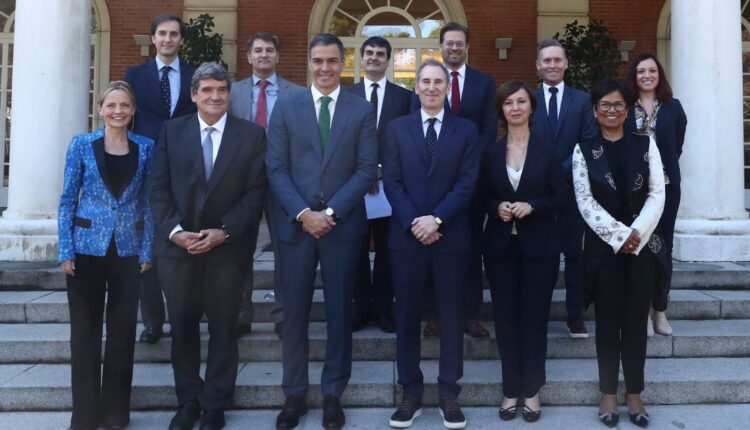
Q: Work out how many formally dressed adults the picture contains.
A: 12